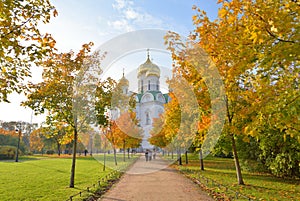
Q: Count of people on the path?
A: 3